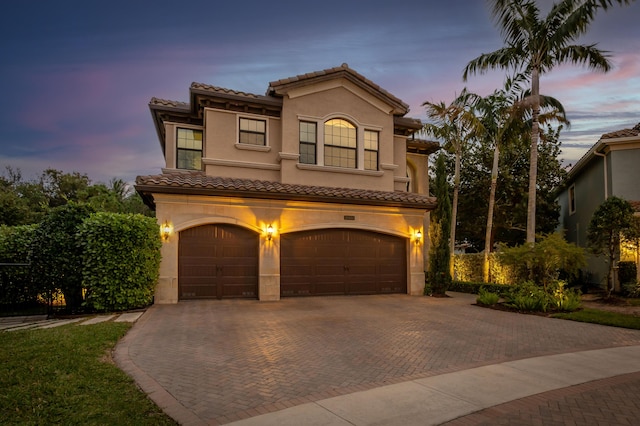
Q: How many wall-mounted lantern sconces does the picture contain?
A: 3